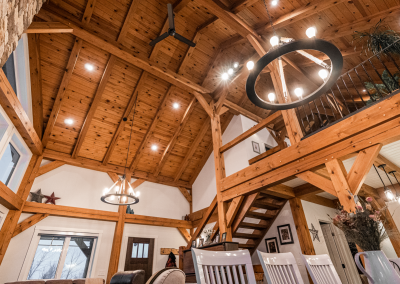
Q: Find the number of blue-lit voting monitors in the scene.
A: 0